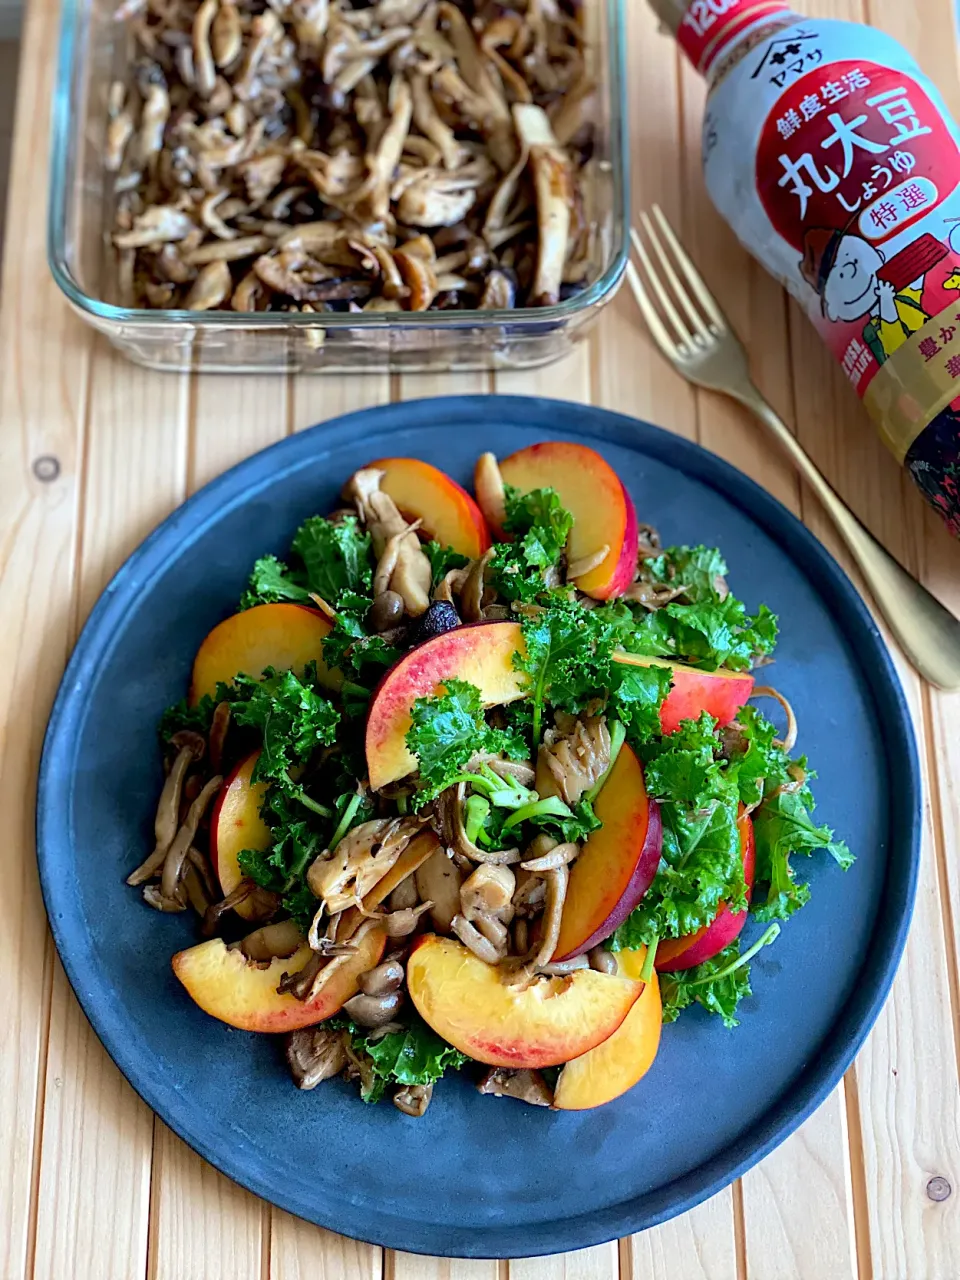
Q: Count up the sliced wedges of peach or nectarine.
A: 11